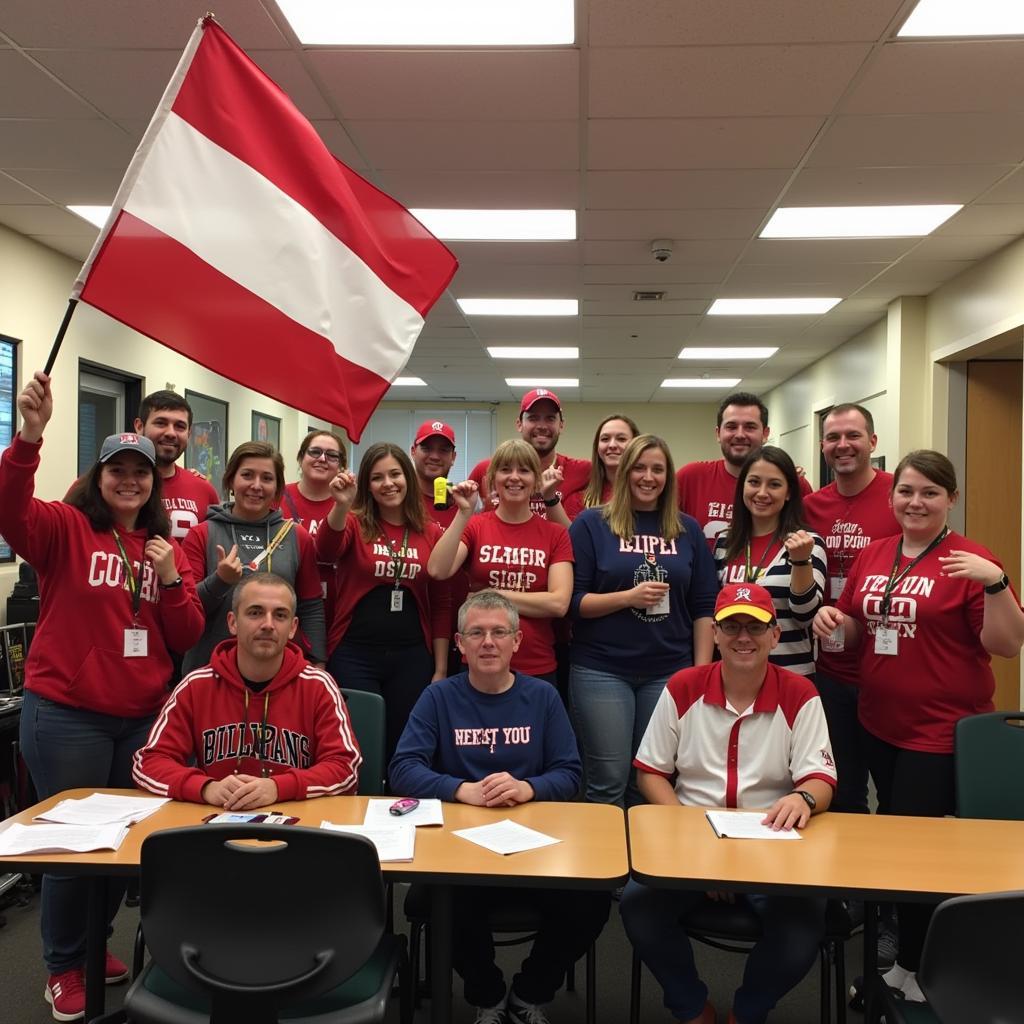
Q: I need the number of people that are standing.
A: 14